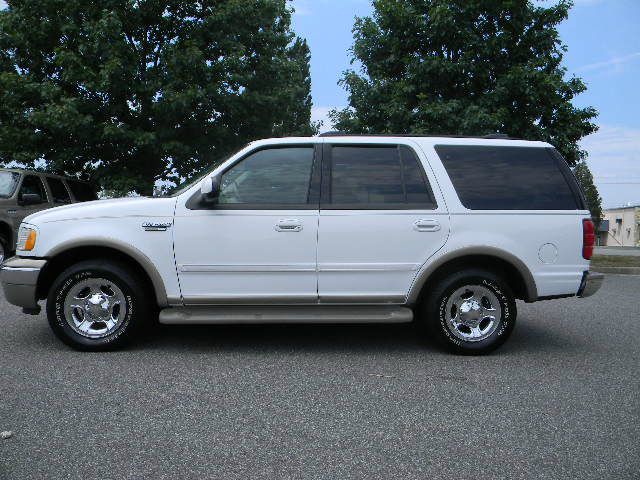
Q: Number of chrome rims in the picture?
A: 2